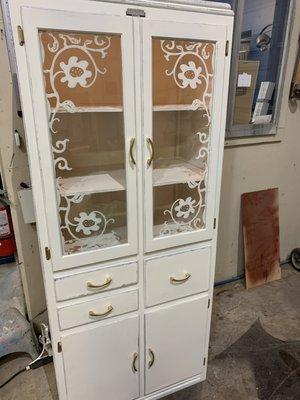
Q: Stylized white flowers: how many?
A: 4